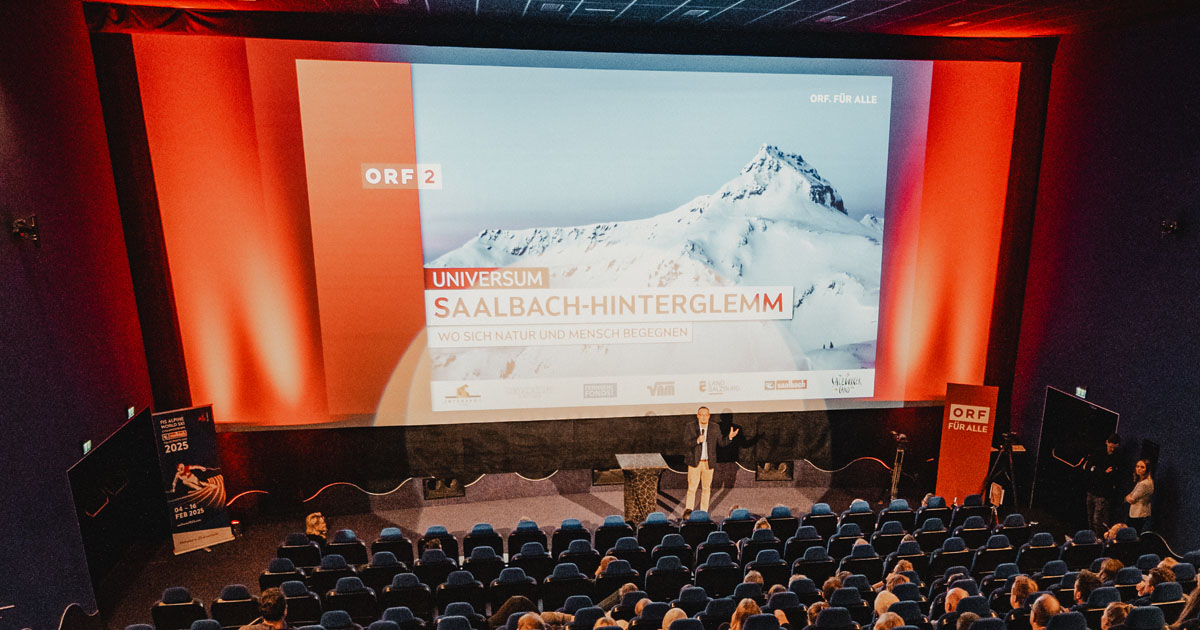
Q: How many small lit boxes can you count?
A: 3